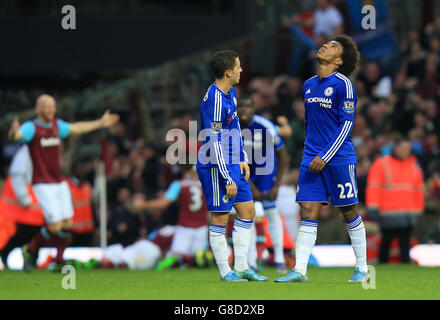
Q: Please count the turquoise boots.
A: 4